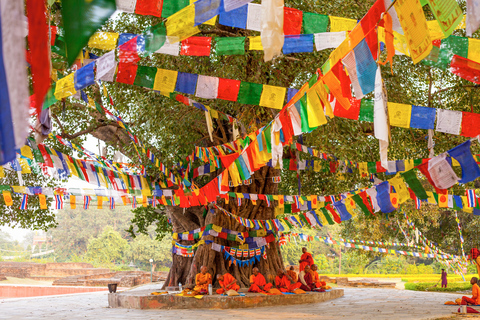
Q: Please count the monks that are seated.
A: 8